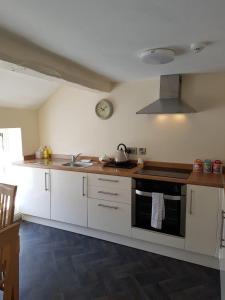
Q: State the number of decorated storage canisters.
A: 3